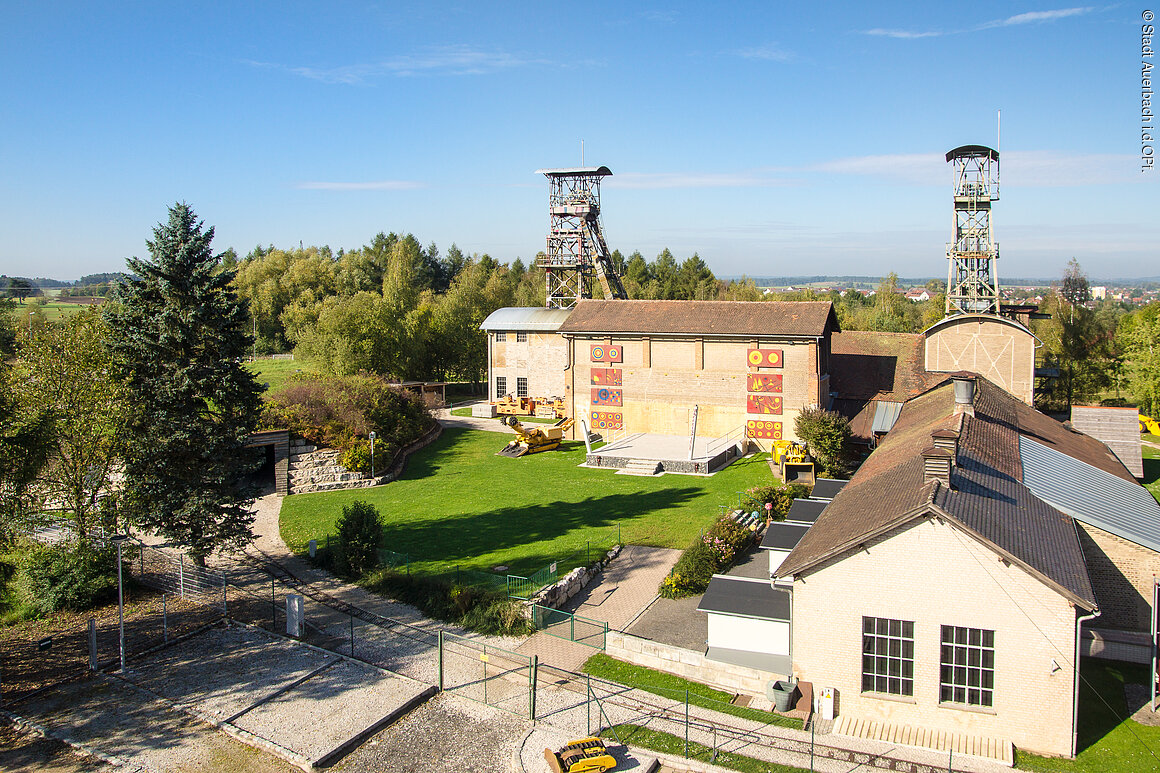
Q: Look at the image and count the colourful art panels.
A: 8